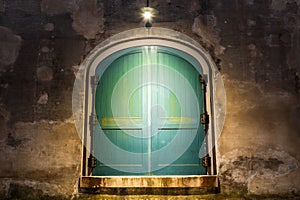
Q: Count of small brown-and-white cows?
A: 0